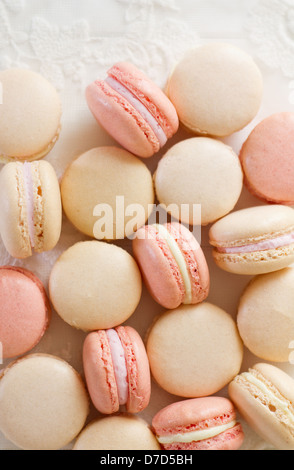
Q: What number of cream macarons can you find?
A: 12